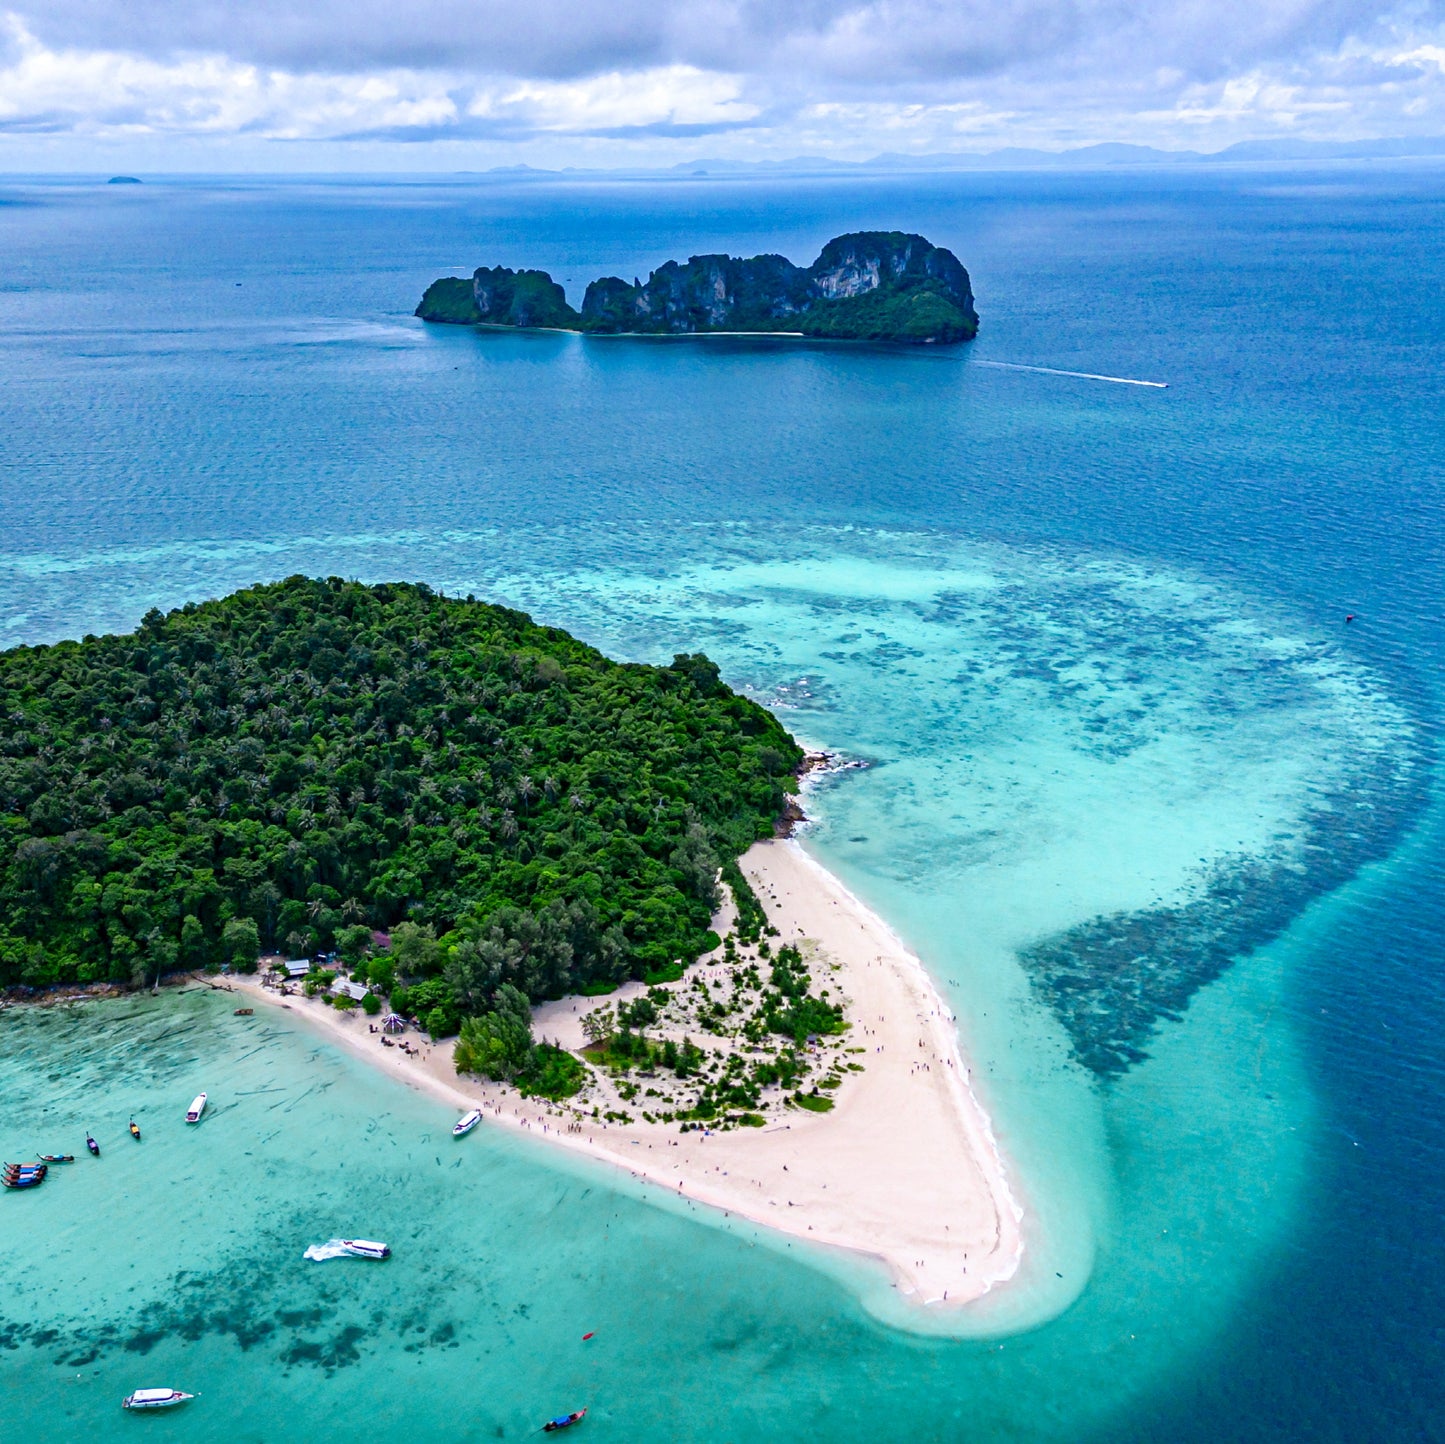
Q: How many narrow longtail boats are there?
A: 8